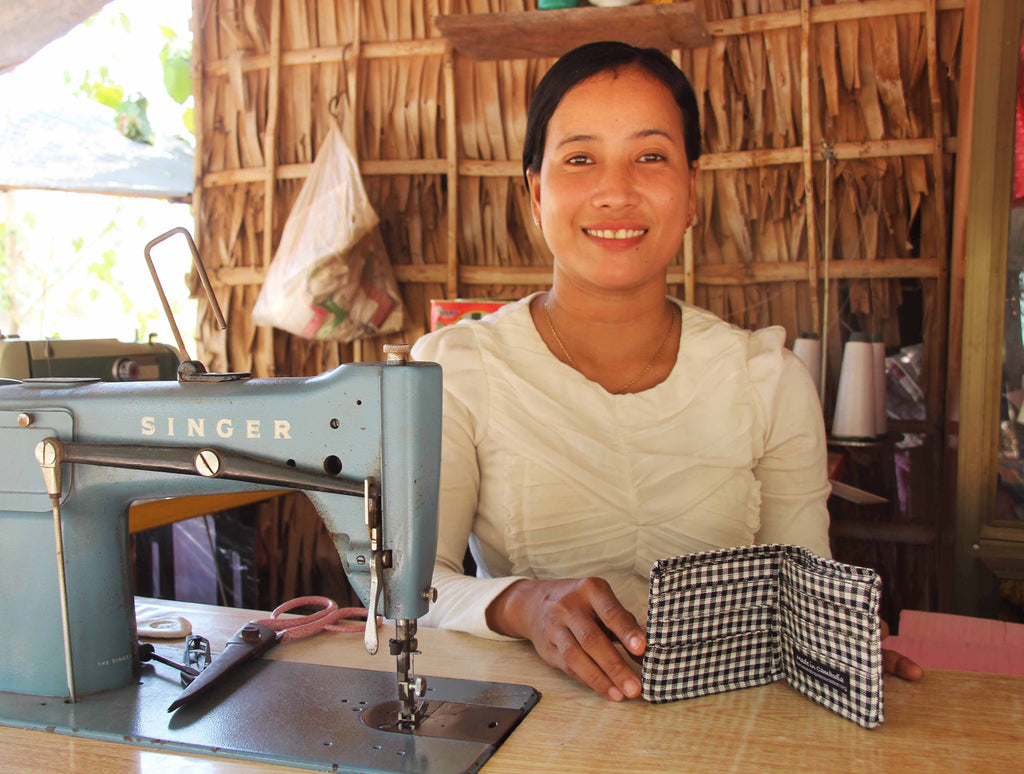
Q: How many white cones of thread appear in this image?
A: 3